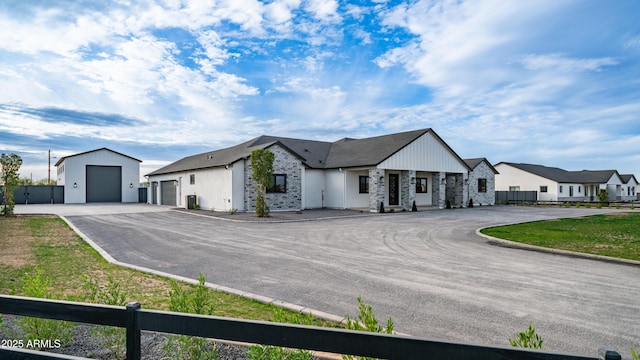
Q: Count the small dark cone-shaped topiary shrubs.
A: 4